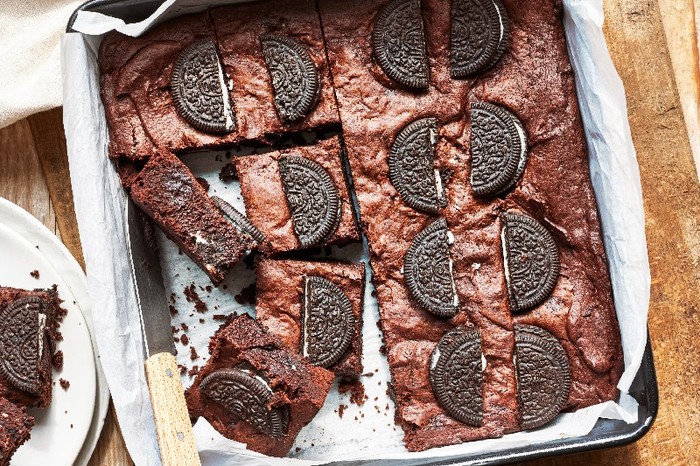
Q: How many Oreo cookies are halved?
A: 15